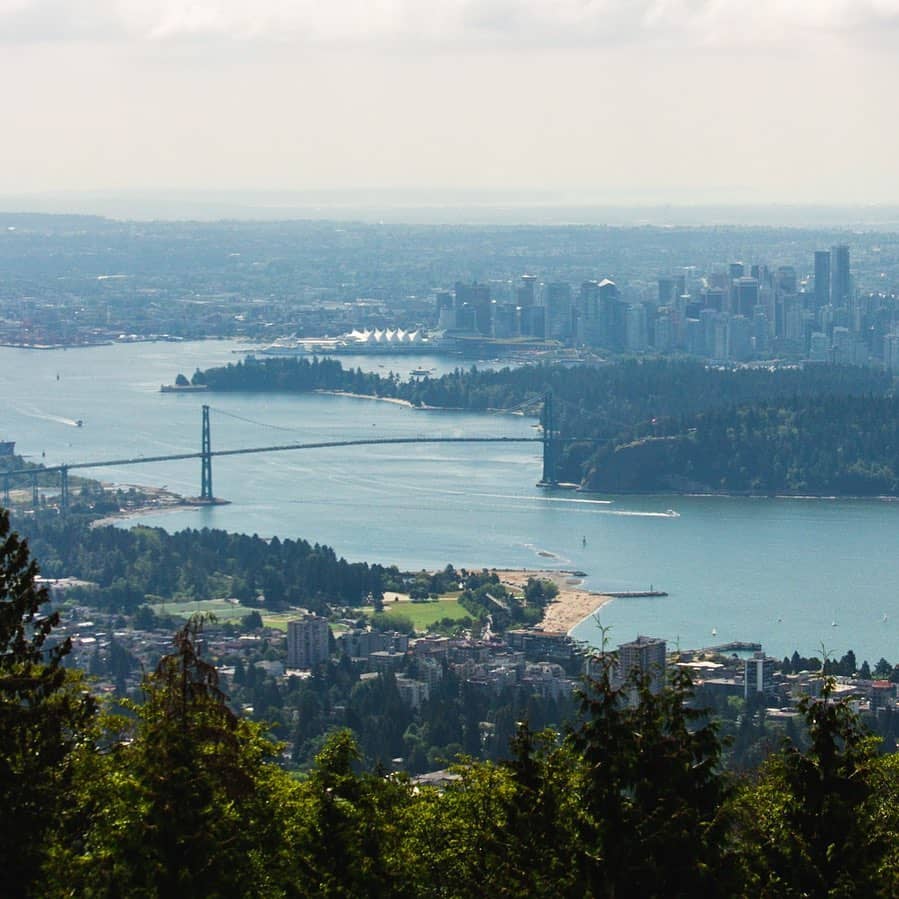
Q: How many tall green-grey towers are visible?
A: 2